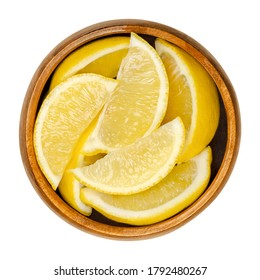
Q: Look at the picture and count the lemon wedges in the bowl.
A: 7